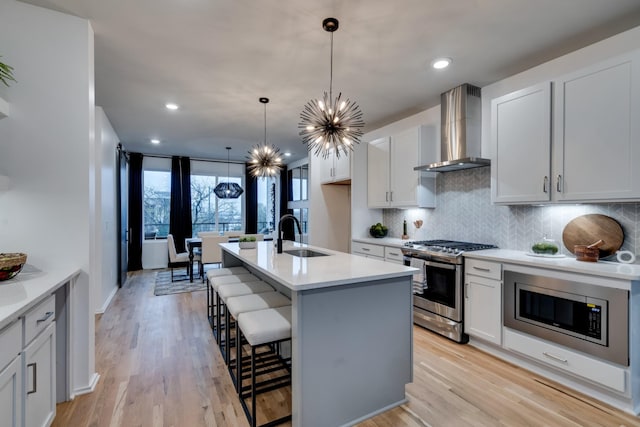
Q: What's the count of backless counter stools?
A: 5